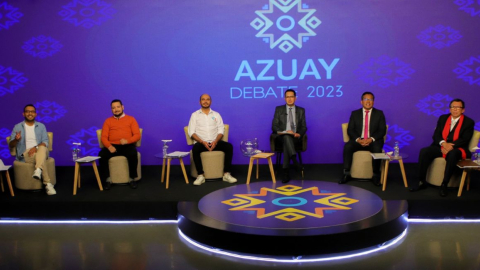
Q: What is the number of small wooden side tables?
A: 6